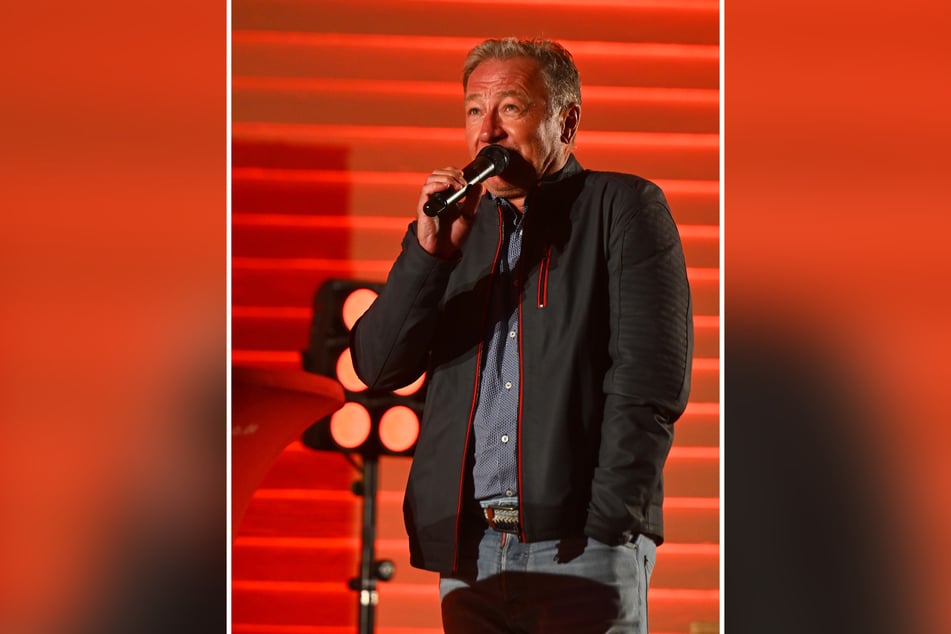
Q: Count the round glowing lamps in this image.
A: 5